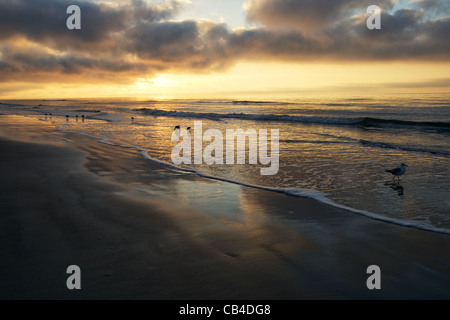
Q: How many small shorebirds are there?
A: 8